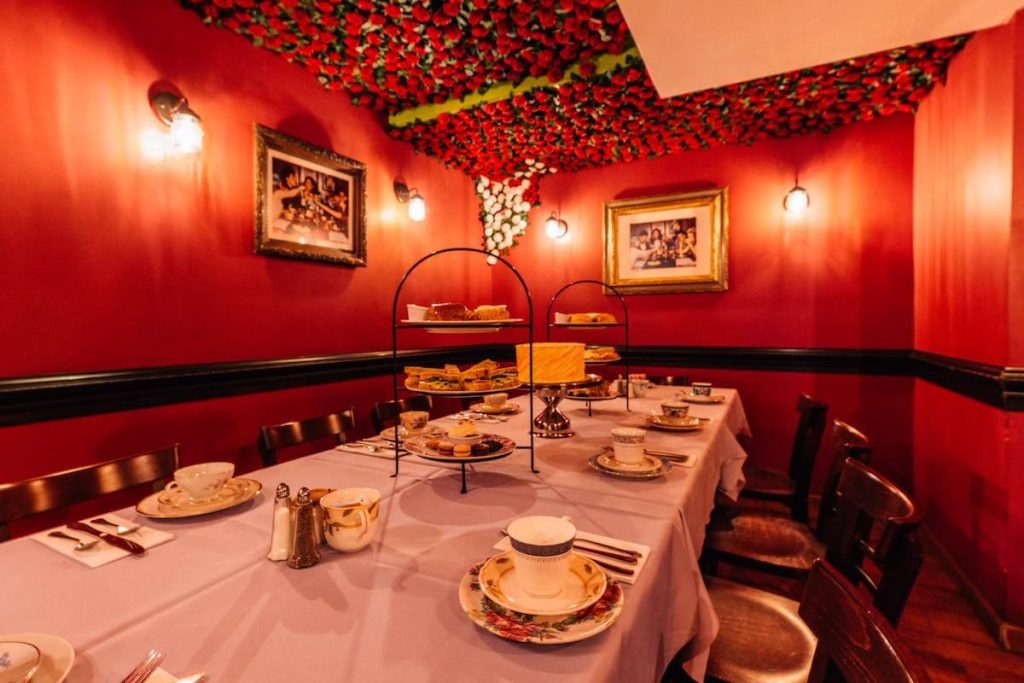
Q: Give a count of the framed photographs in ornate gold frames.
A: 2